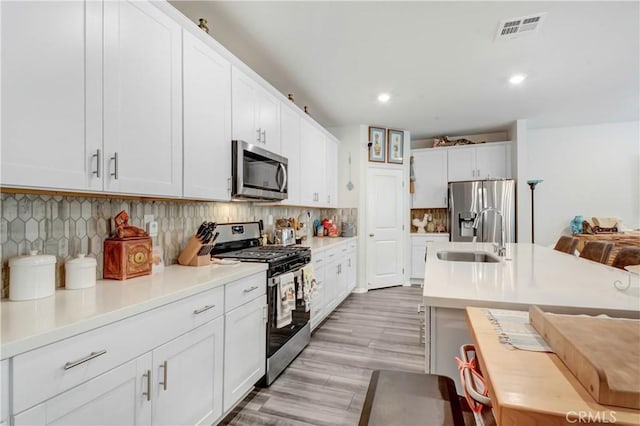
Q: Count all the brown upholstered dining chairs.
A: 3